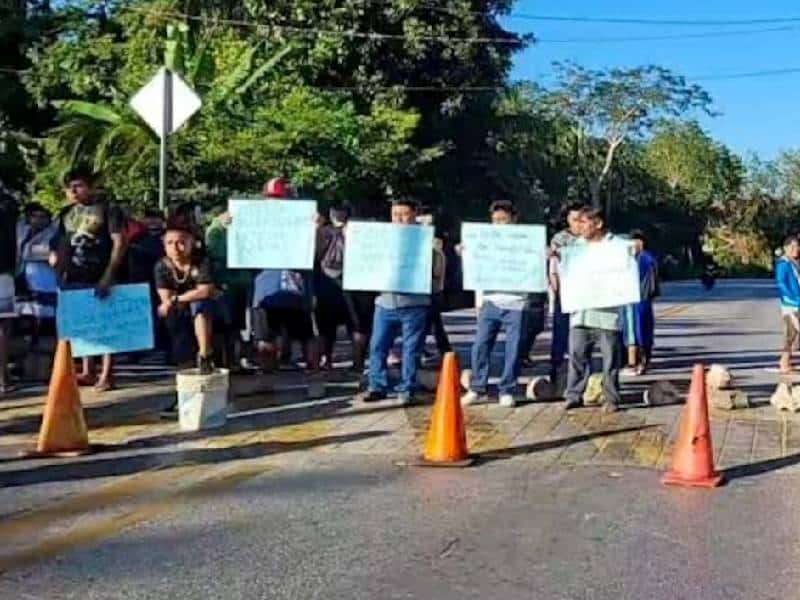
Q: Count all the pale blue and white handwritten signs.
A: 5